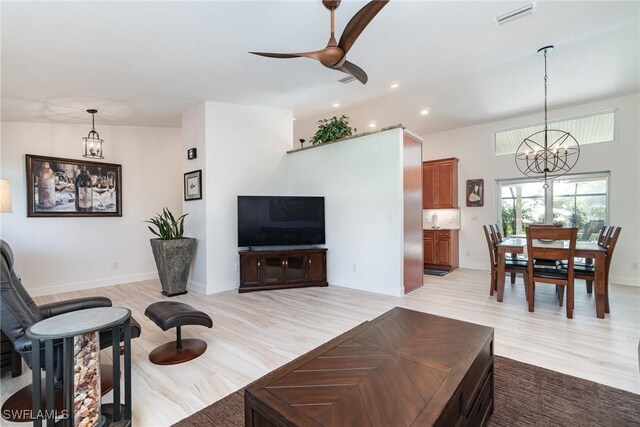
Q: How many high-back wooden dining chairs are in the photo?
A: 6